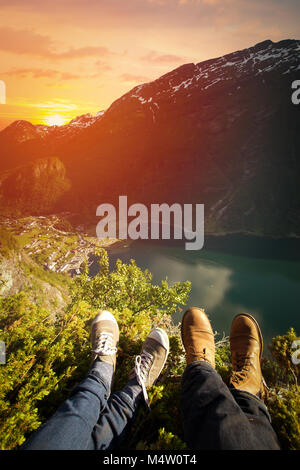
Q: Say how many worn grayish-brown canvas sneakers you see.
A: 2